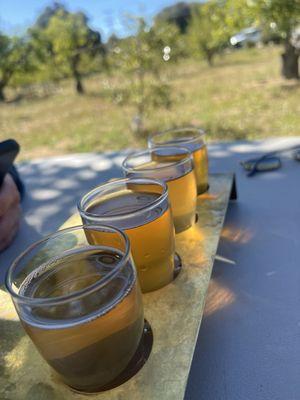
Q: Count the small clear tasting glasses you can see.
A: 4